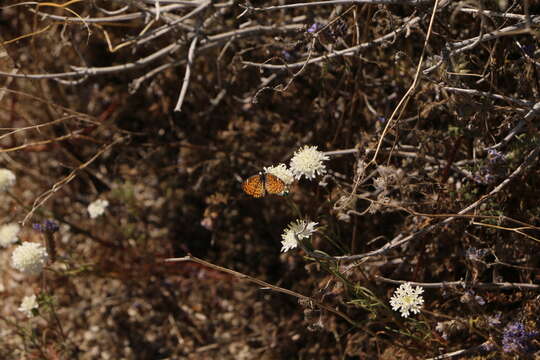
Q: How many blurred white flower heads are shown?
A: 5